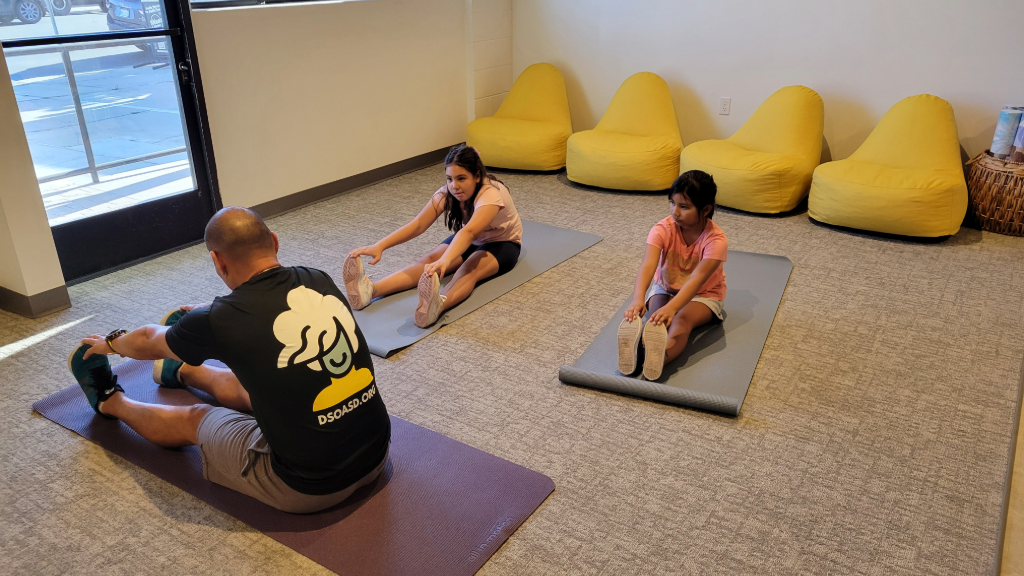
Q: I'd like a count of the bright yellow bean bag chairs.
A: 4